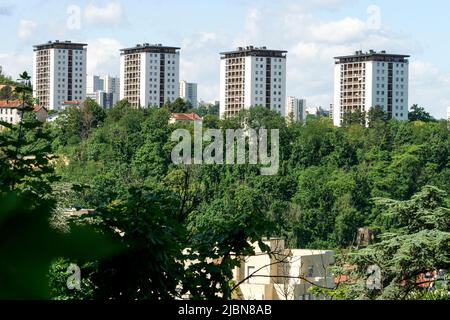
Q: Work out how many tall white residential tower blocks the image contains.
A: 4